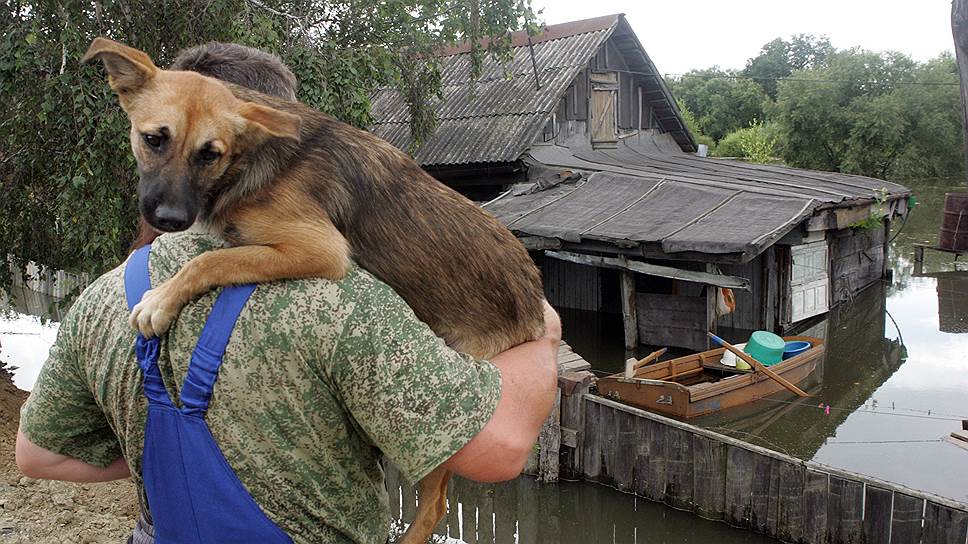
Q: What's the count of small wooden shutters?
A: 1